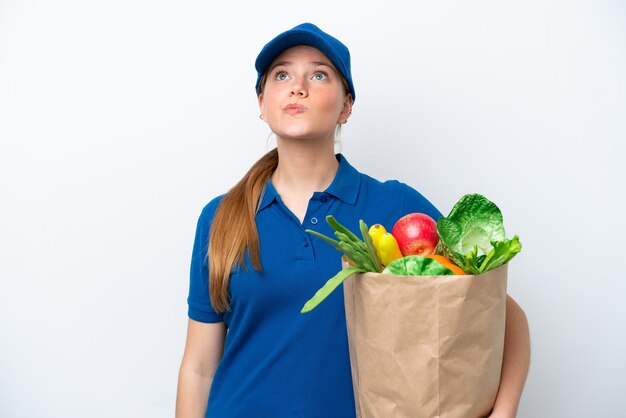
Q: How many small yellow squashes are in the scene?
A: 2